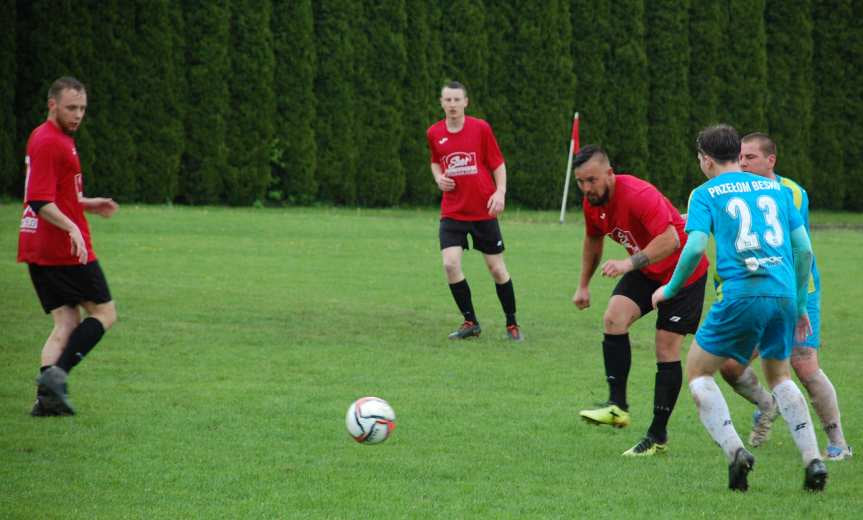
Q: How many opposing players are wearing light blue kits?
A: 2